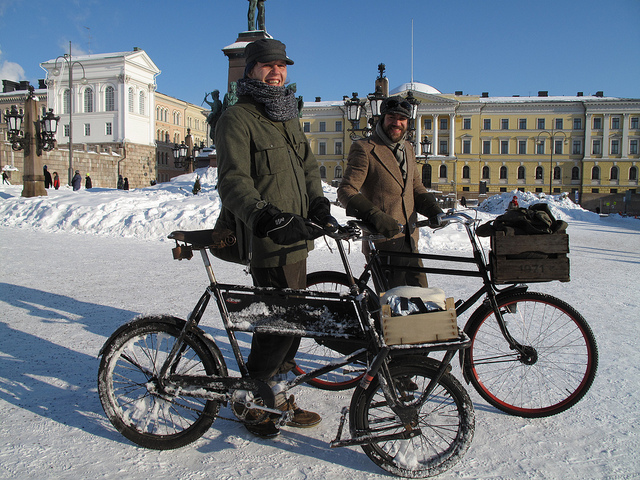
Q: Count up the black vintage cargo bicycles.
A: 2